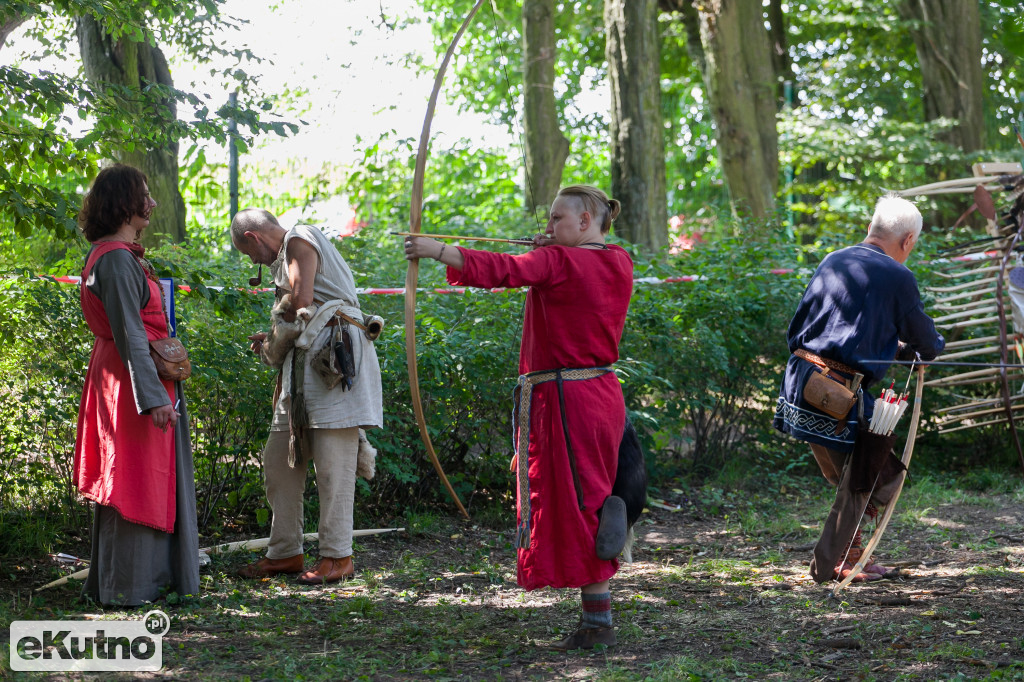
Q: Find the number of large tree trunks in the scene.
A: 5